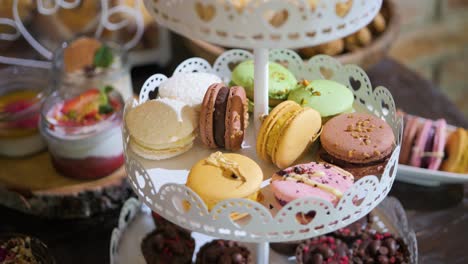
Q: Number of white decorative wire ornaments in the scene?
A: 1